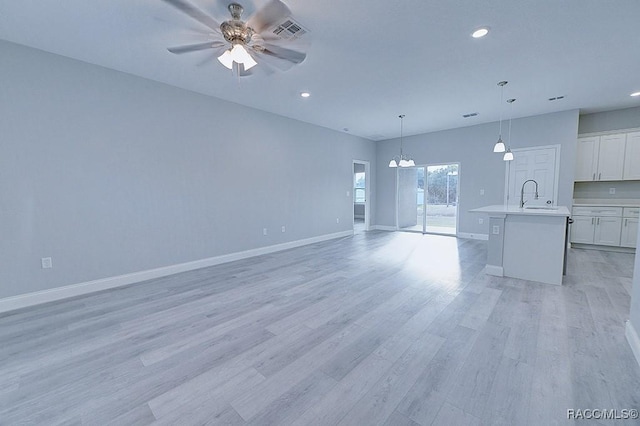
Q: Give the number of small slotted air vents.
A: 2